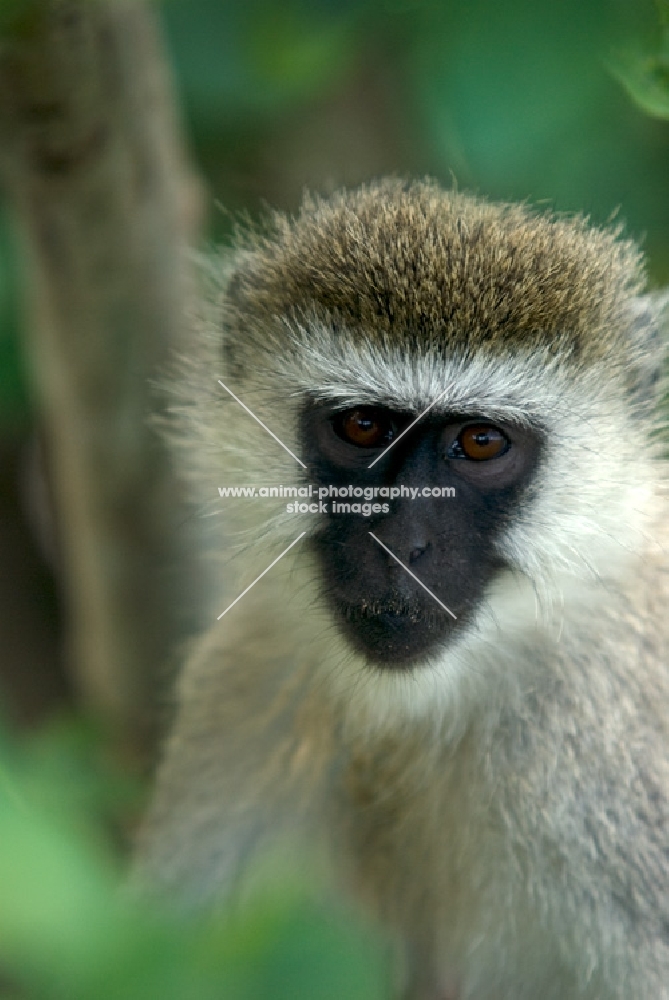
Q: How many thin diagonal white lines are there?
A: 4